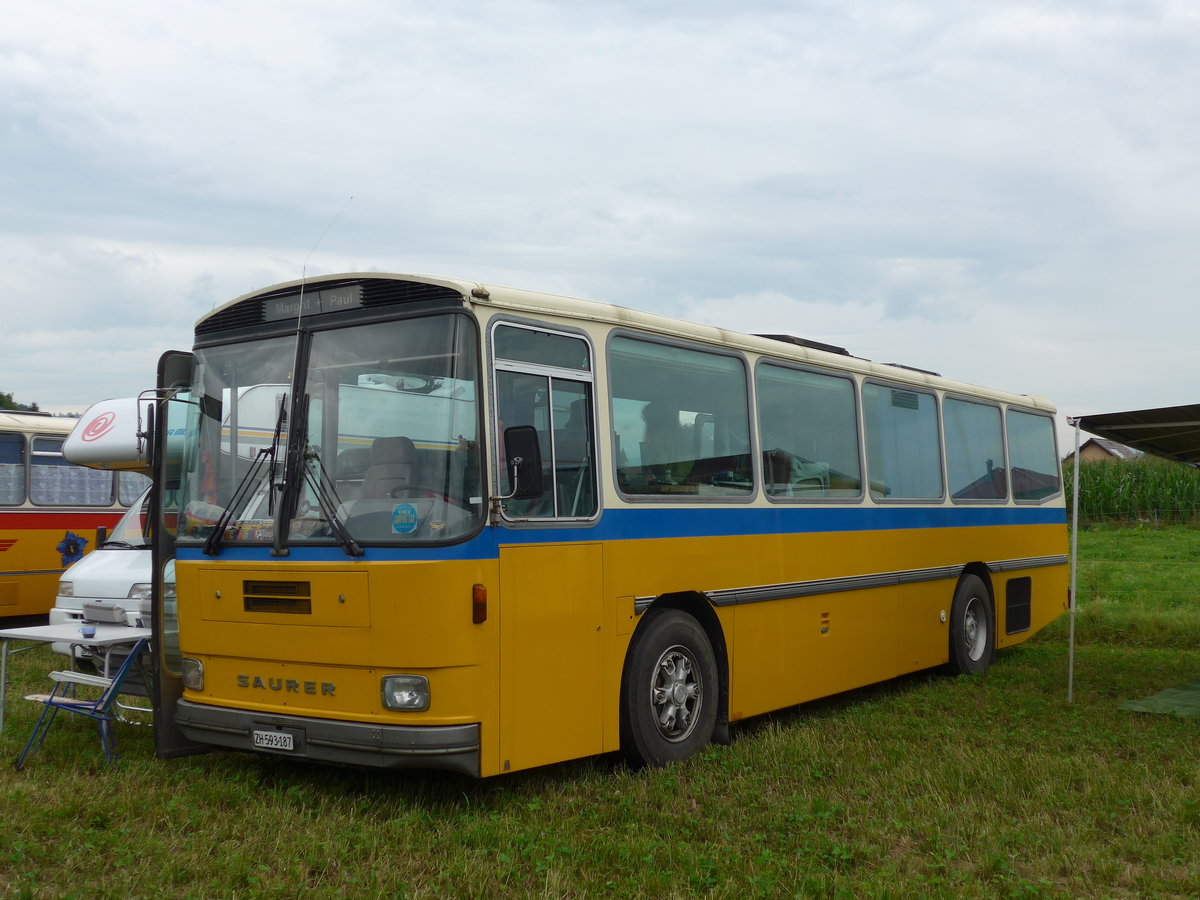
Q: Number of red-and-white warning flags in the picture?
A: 0